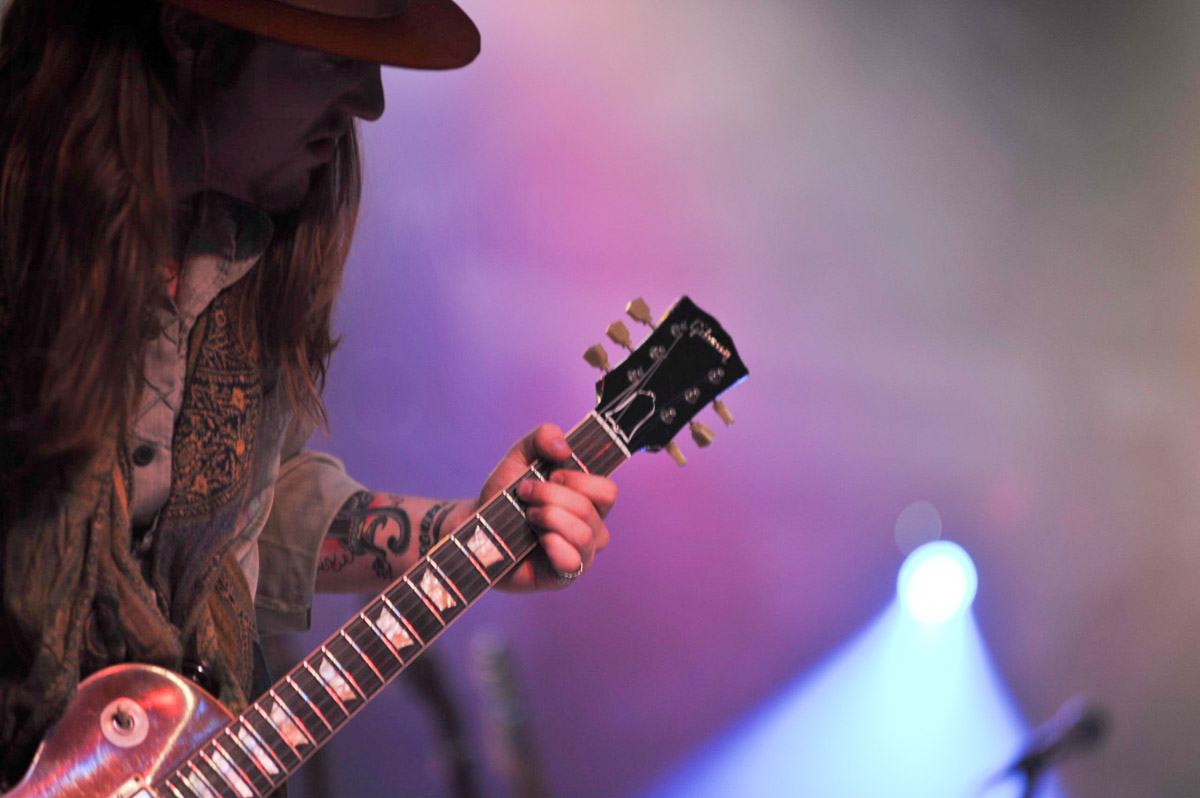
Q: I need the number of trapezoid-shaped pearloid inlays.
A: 8